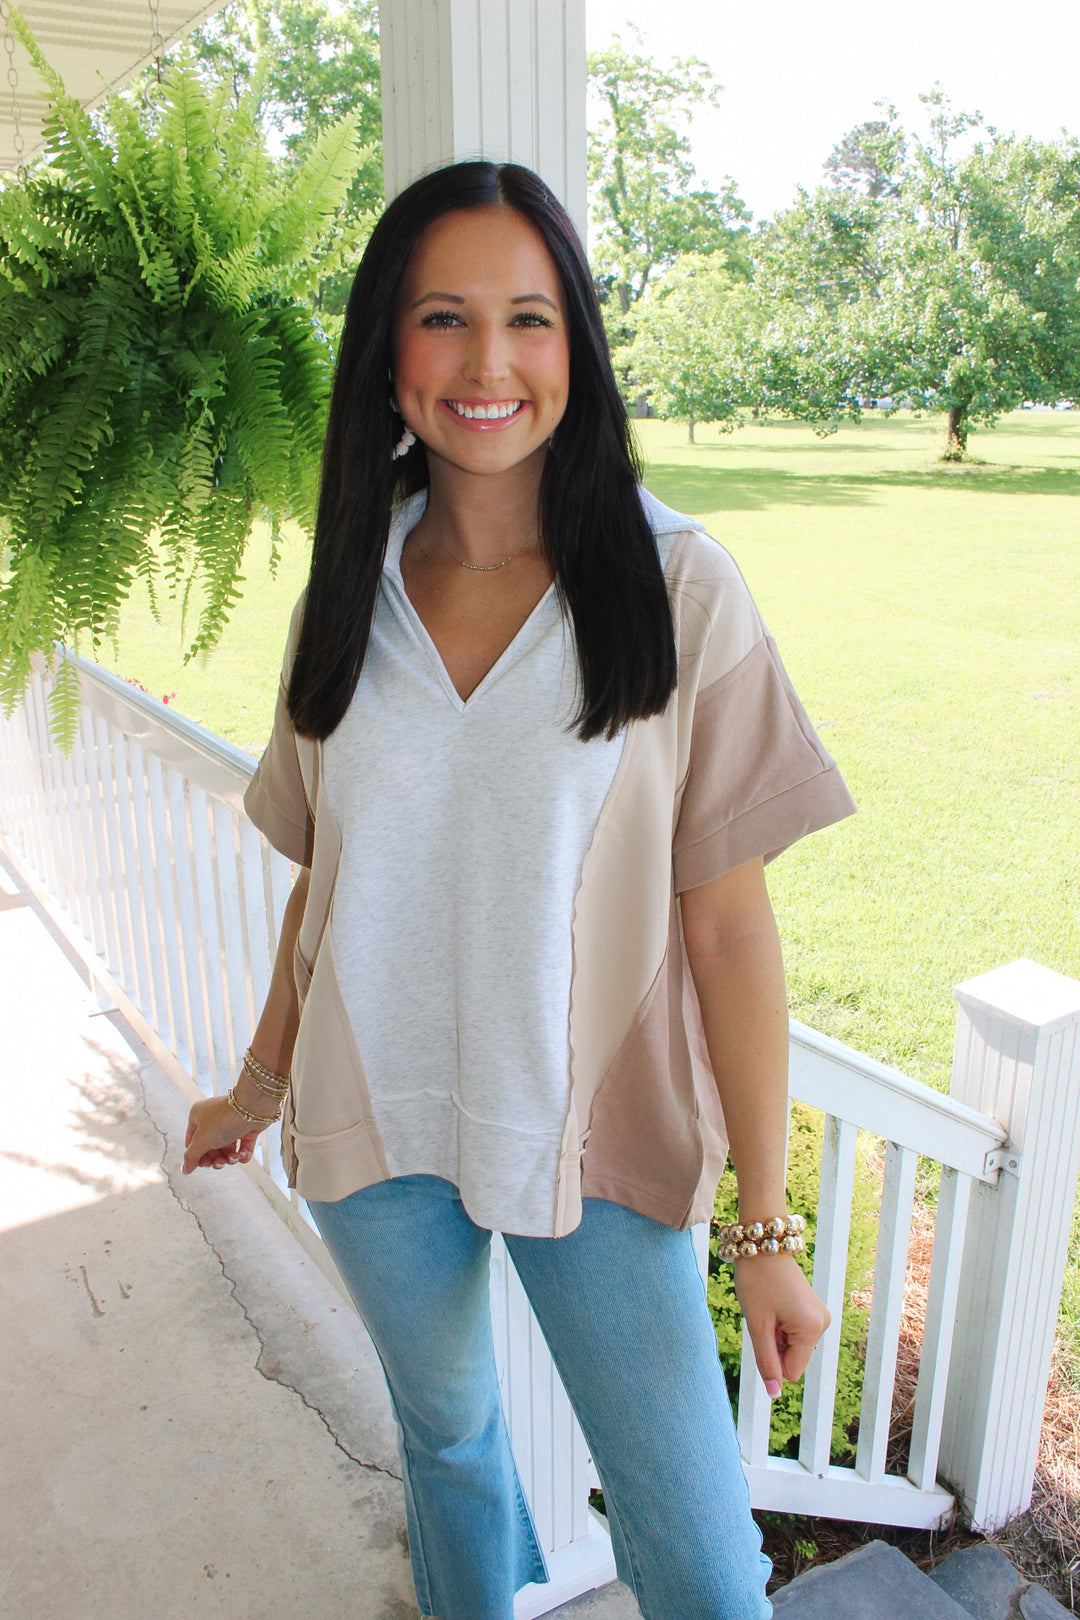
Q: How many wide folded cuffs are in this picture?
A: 2